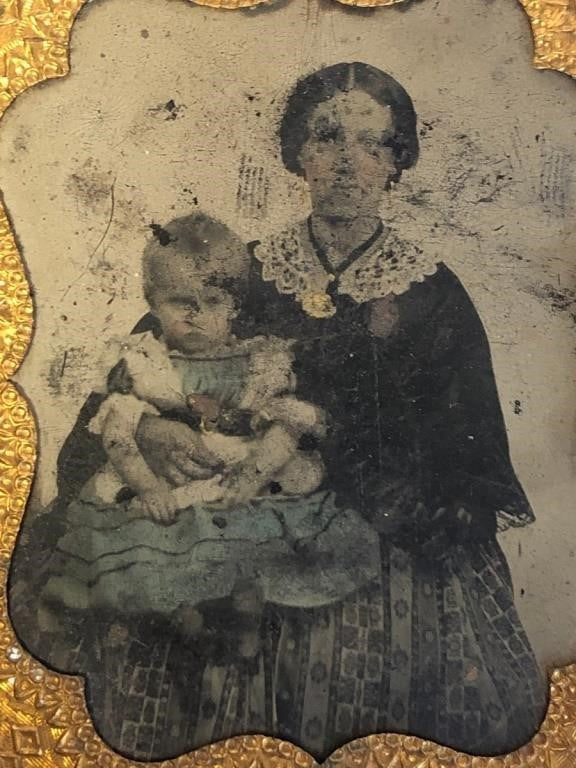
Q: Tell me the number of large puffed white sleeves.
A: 2